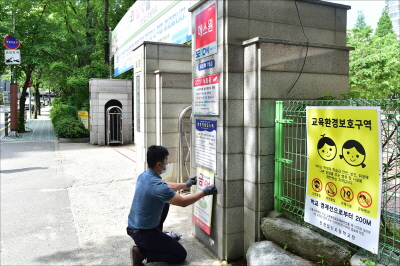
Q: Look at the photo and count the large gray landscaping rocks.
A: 3